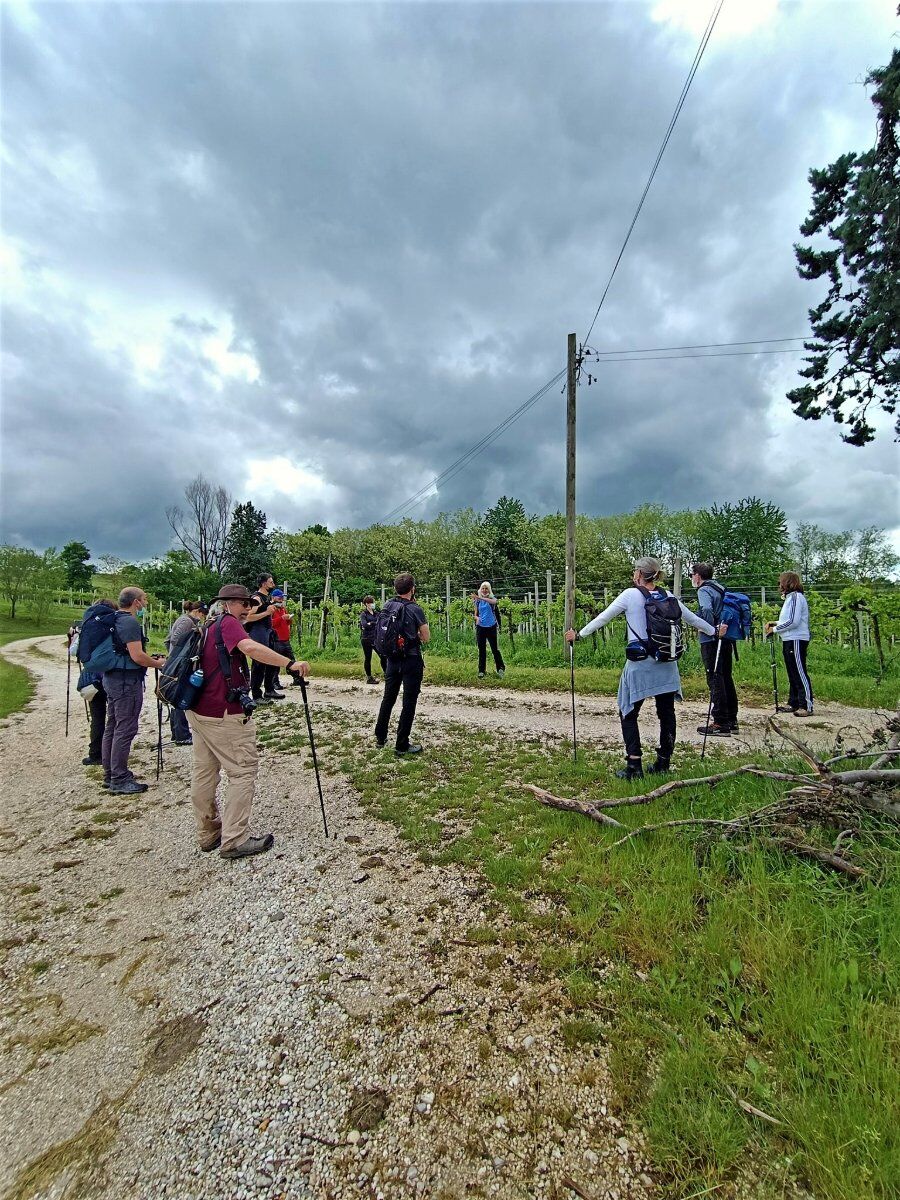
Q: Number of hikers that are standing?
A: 12